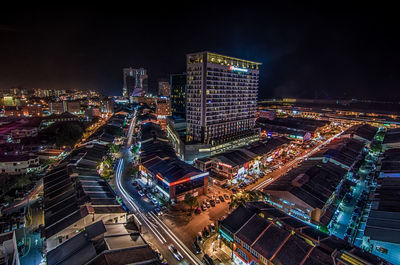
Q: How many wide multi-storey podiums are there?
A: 1